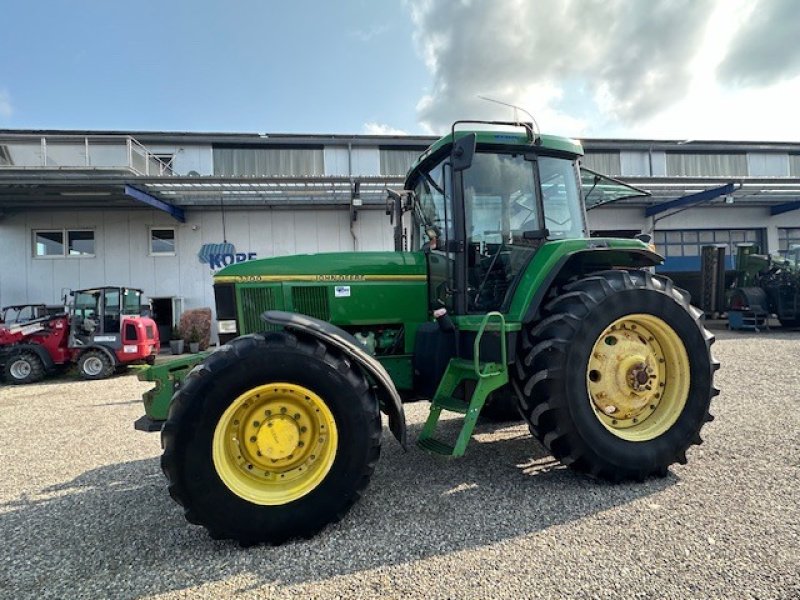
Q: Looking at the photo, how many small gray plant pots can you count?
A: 2